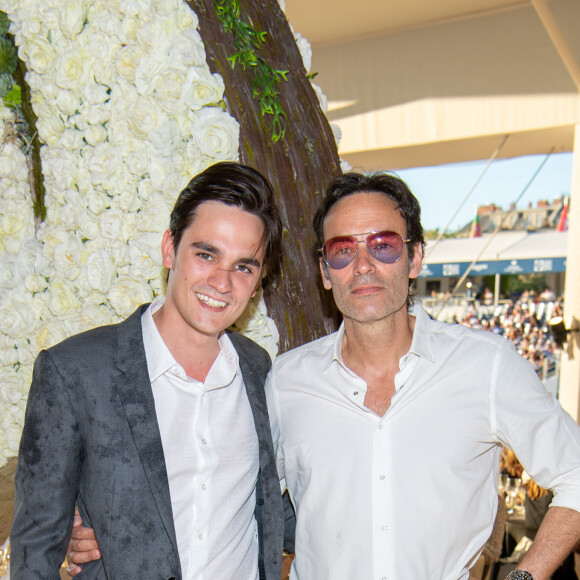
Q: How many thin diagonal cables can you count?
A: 2